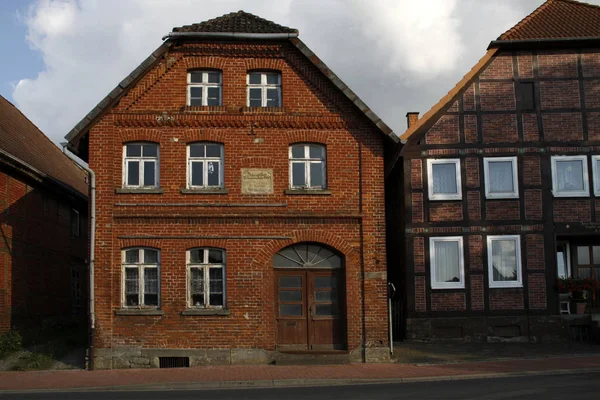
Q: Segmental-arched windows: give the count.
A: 7